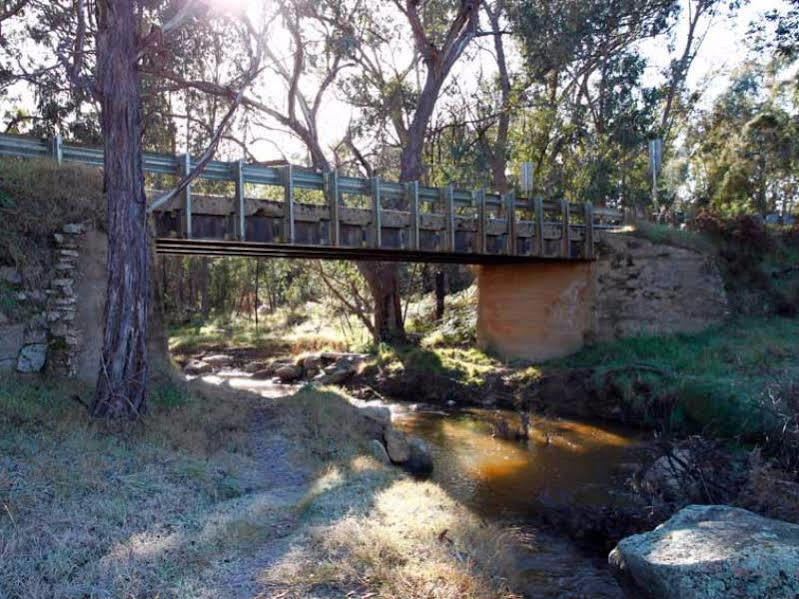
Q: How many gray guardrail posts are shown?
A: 13